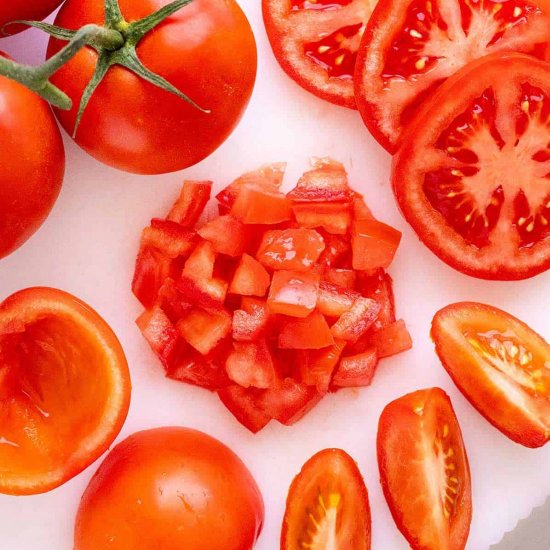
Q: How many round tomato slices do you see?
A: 3